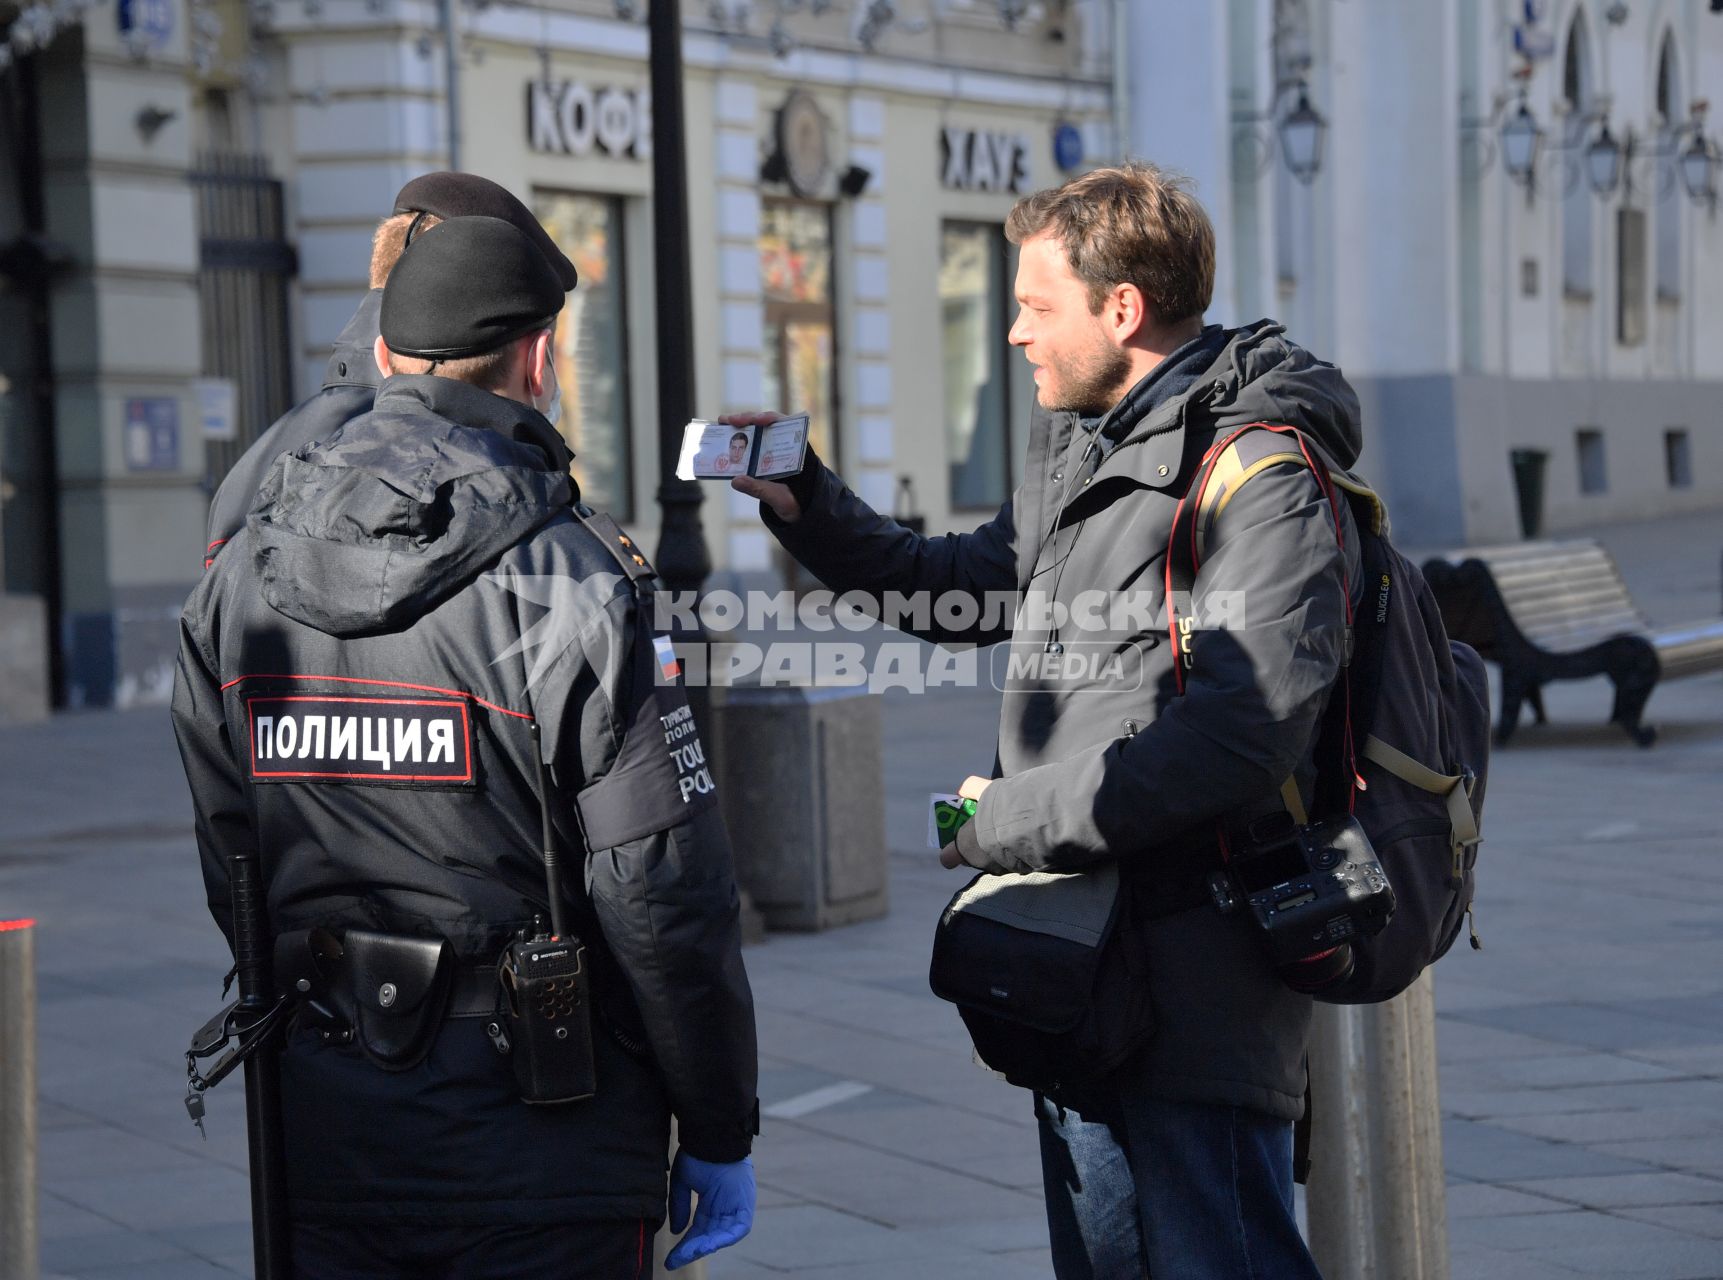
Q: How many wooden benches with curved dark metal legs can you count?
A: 1